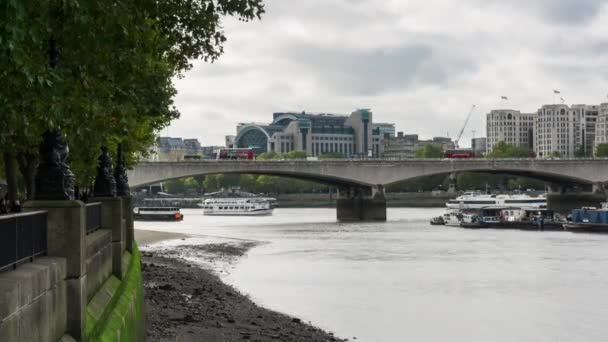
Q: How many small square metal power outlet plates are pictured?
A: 0